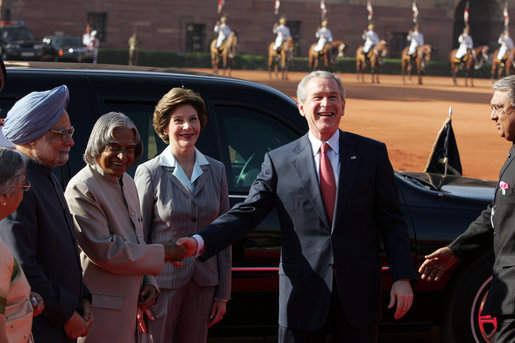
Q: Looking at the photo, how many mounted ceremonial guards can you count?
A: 7